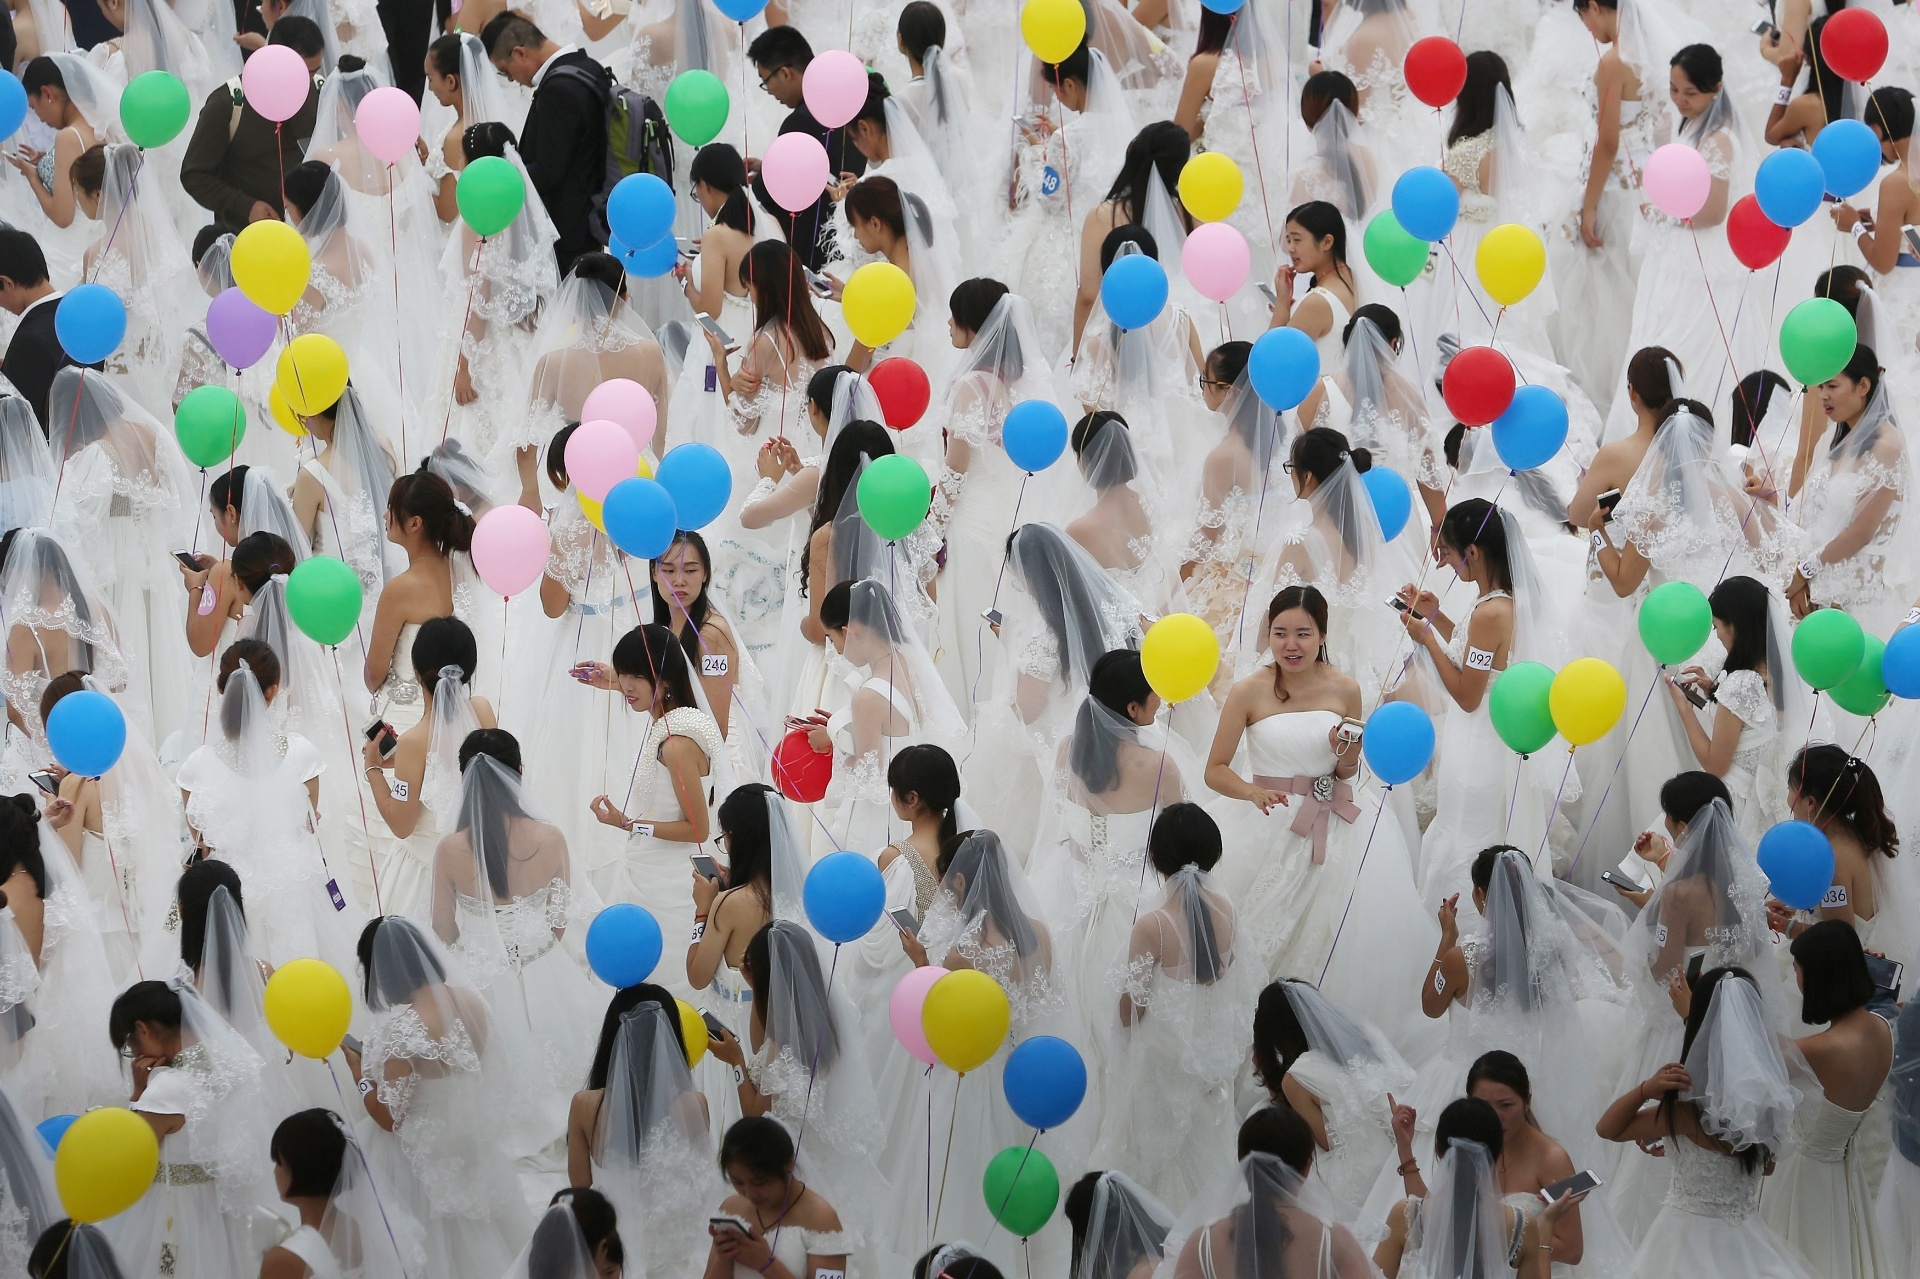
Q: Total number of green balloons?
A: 13